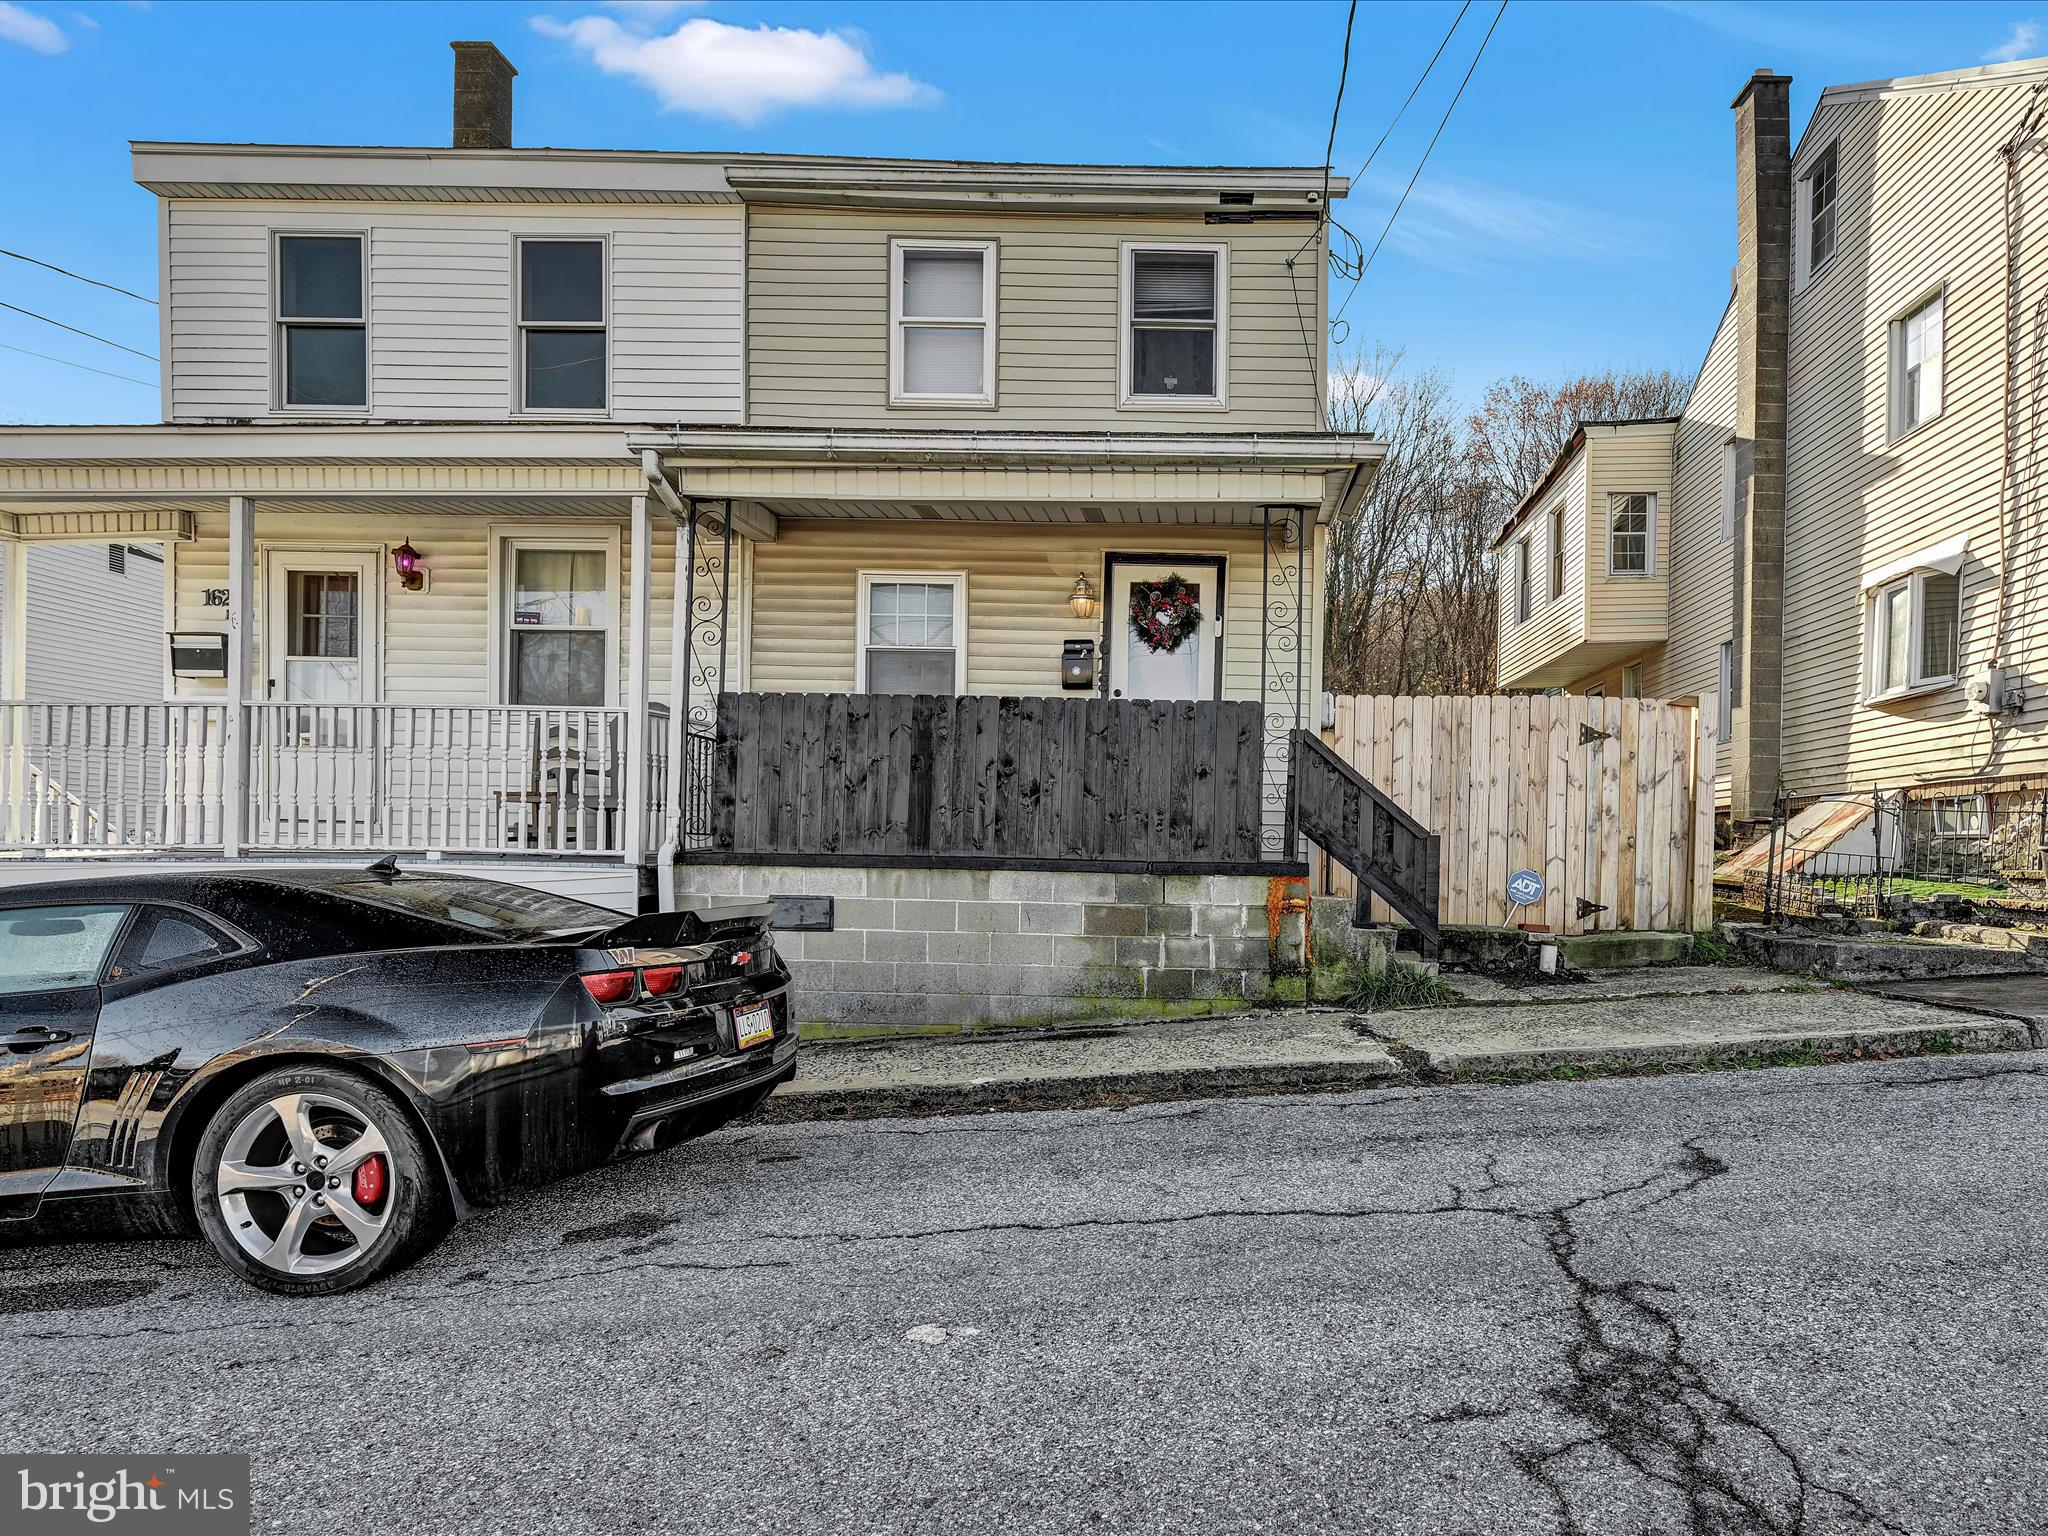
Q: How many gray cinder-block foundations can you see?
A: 1